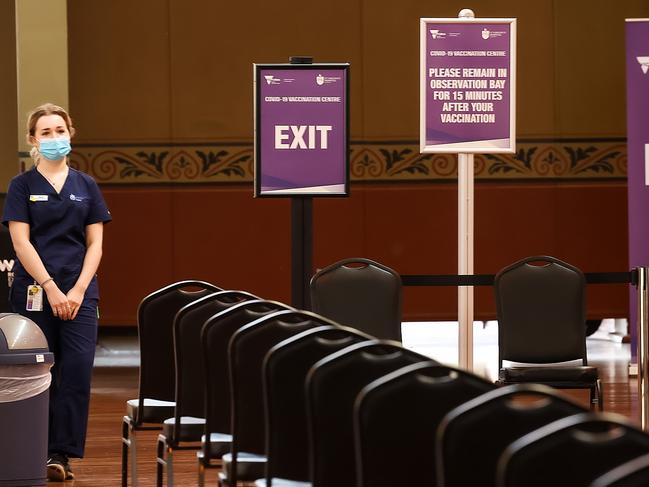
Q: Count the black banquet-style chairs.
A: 12